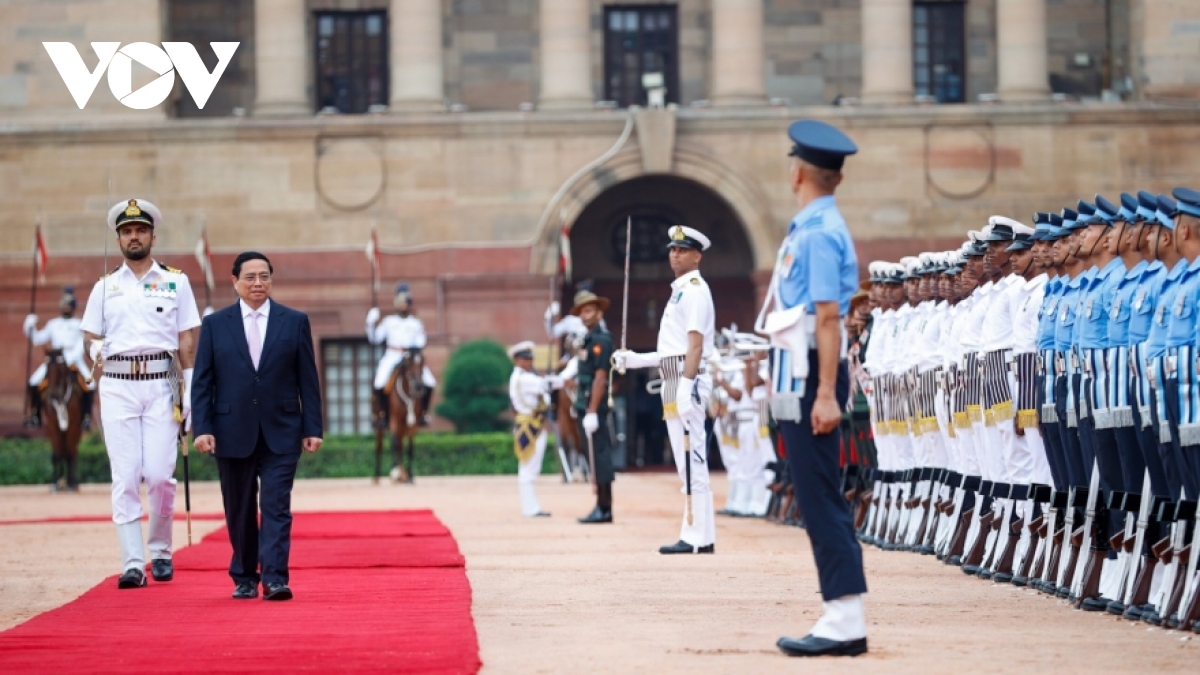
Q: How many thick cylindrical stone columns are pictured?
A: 6